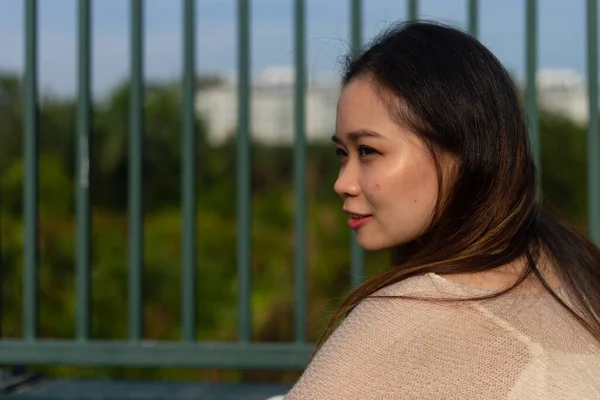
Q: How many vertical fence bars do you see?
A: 11